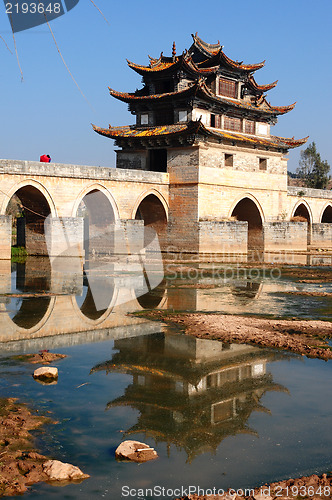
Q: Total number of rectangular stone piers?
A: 6